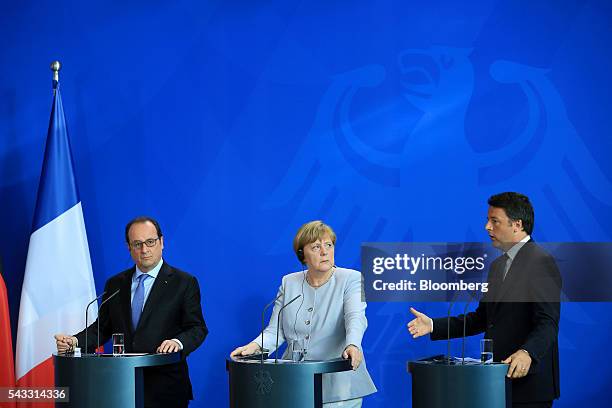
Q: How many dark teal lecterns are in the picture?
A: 3